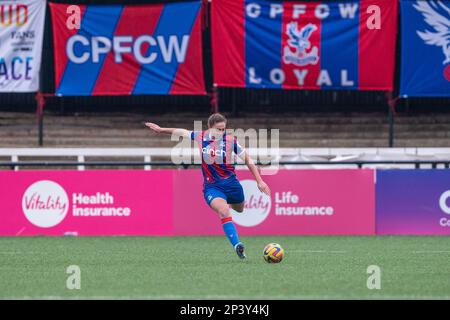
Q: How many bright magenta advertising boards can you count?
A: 2